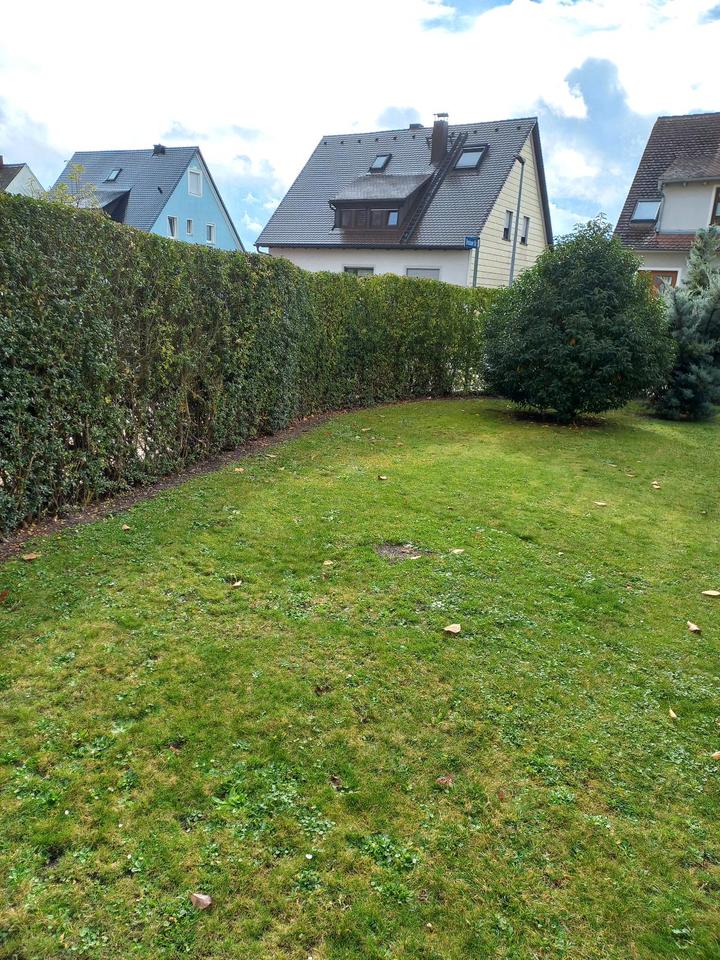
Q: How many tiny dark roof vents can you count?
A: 10